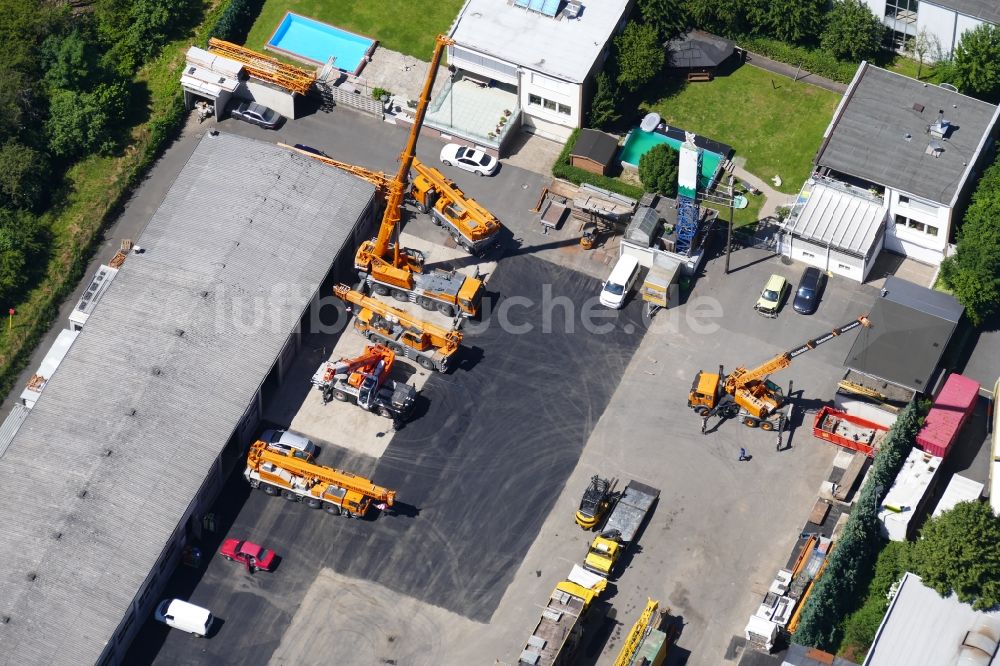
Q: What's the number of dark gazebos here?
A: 1